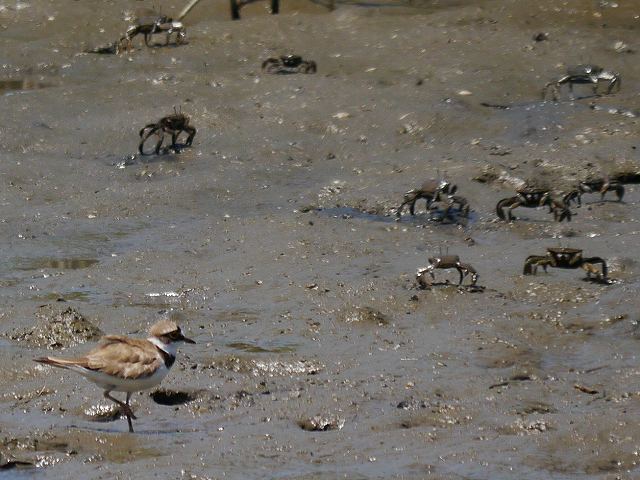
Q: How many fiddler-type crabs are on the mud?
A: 9